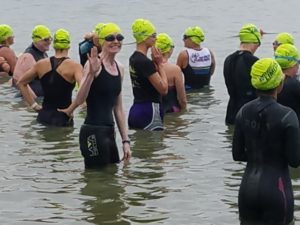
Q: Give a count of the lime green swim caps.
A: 12